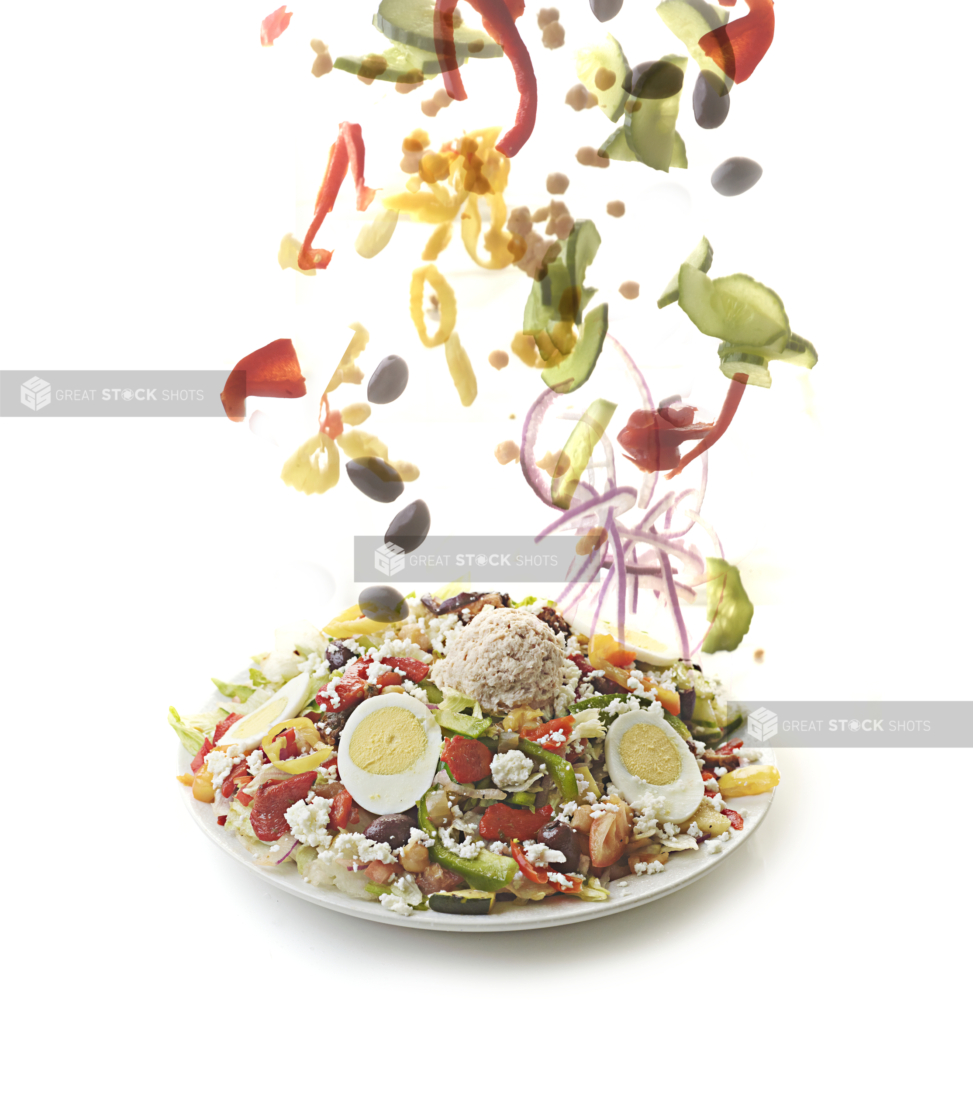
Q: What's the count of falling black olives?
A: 8